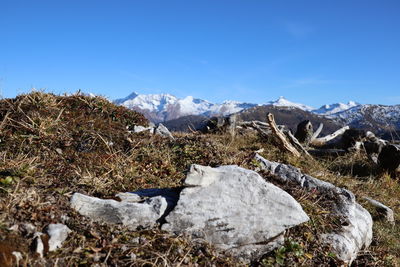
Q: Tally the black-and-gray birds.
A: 0